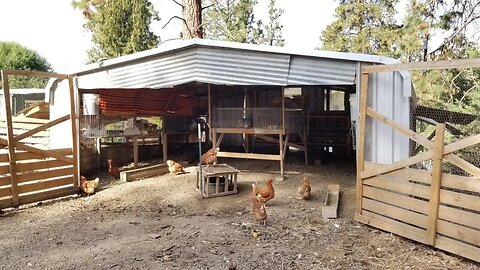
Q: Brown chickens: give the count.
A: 7